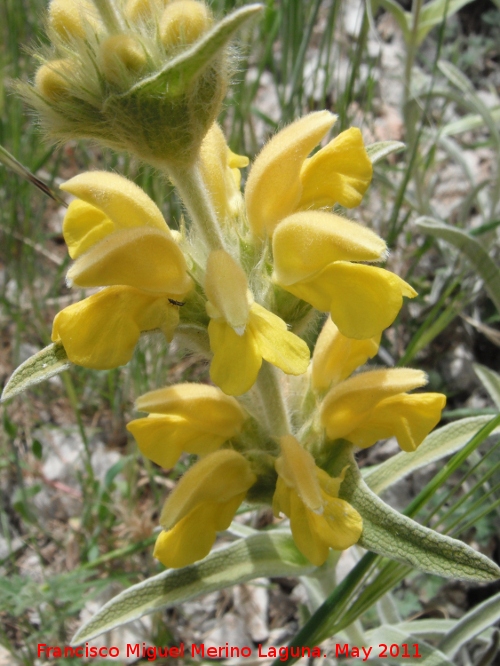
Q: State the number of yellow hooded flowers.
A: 11